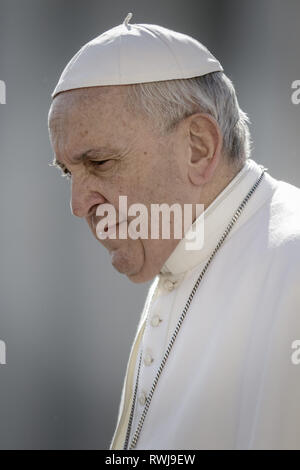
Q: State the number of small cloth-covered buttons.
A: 4